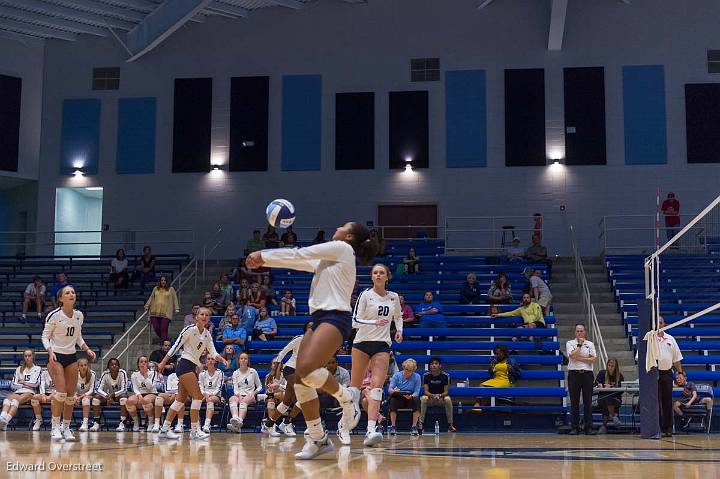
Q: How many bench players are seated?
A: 9